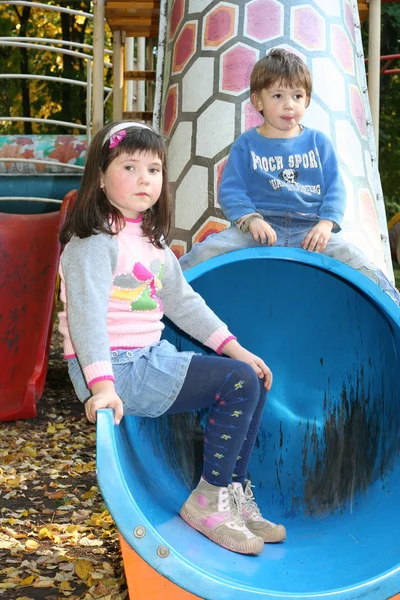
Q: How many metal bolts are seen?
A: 2